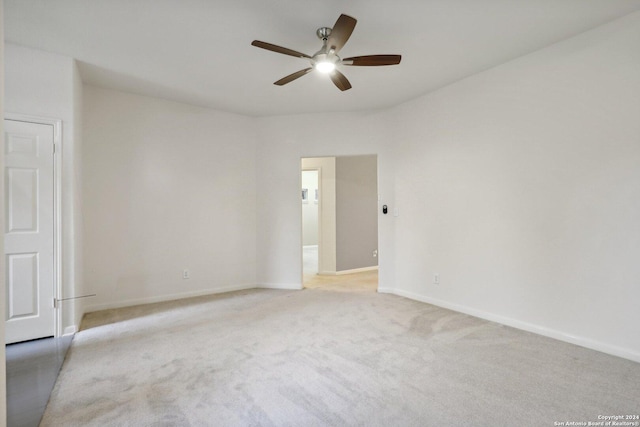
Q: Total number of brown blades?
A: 5